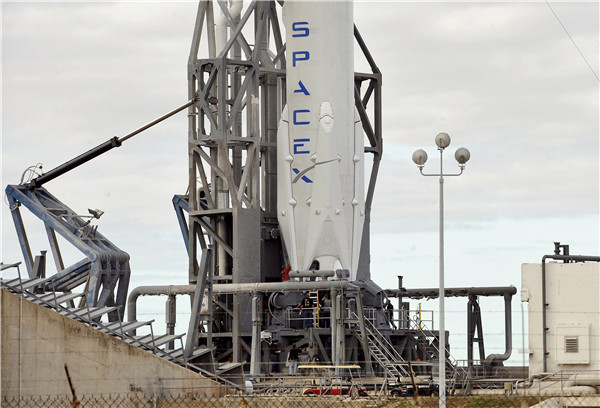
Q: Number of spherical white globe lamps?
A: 3